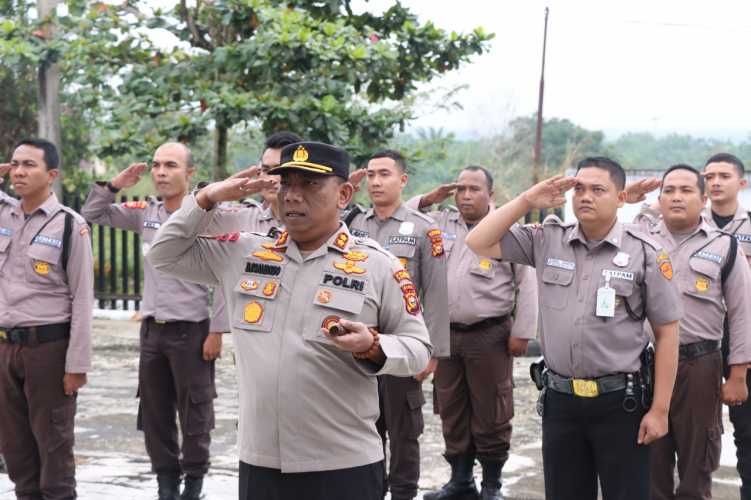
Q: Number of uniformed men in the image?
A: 9